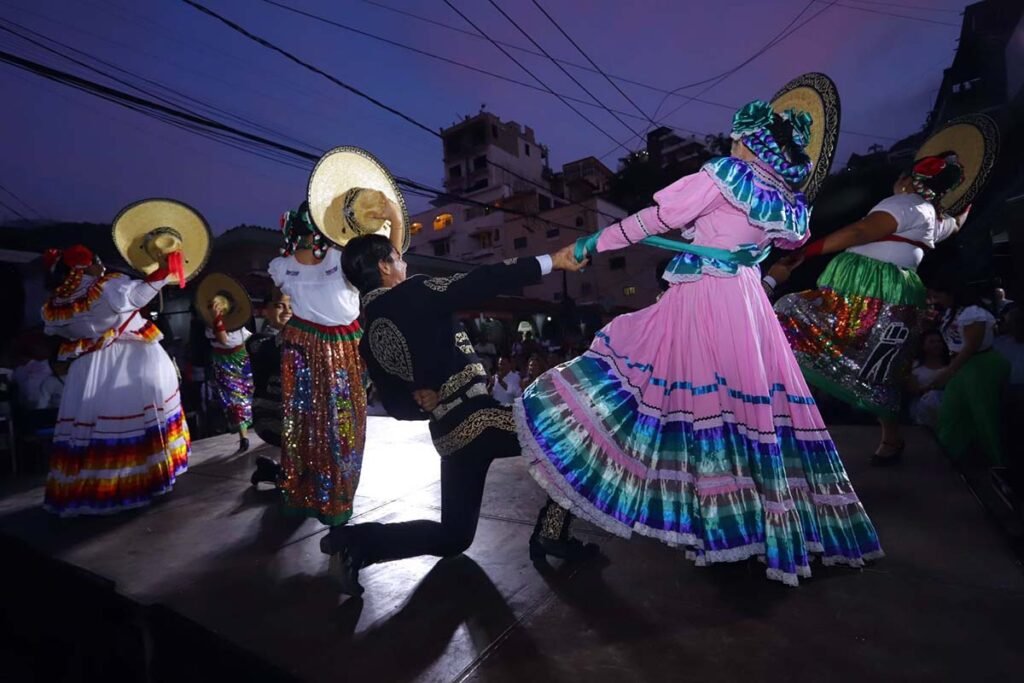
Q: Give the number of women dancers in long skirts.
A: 5